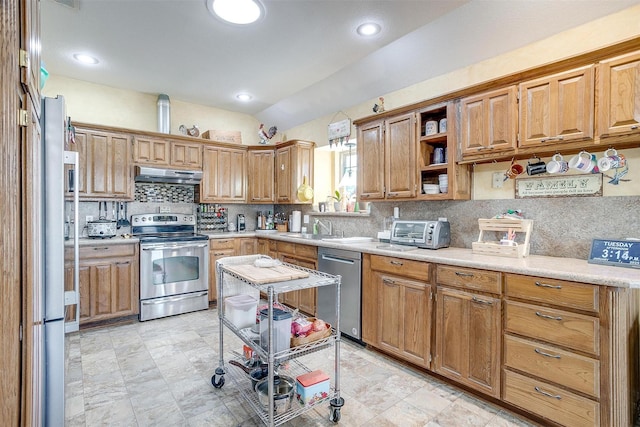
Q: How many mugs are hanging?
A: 5